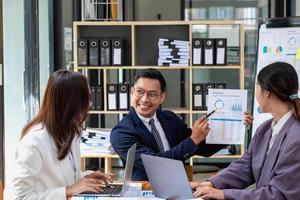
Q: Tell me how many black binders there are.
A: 14